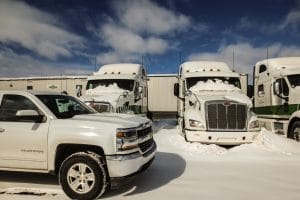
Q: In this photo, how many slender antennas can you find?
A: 5